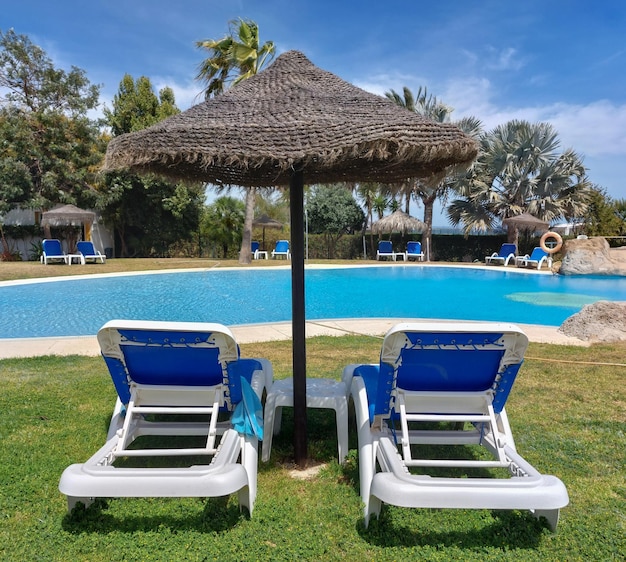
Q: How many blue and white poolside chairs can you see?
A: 10